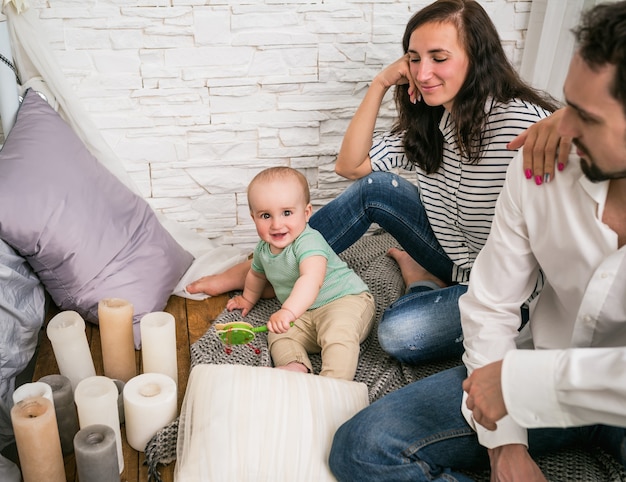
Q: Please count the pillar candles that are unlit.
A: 10